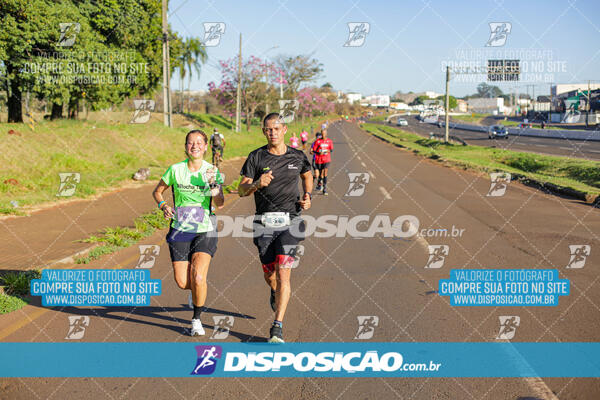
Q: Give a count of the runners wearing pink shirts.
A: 2